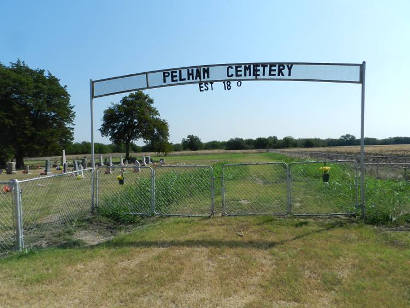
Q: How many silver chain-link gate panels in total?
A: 4